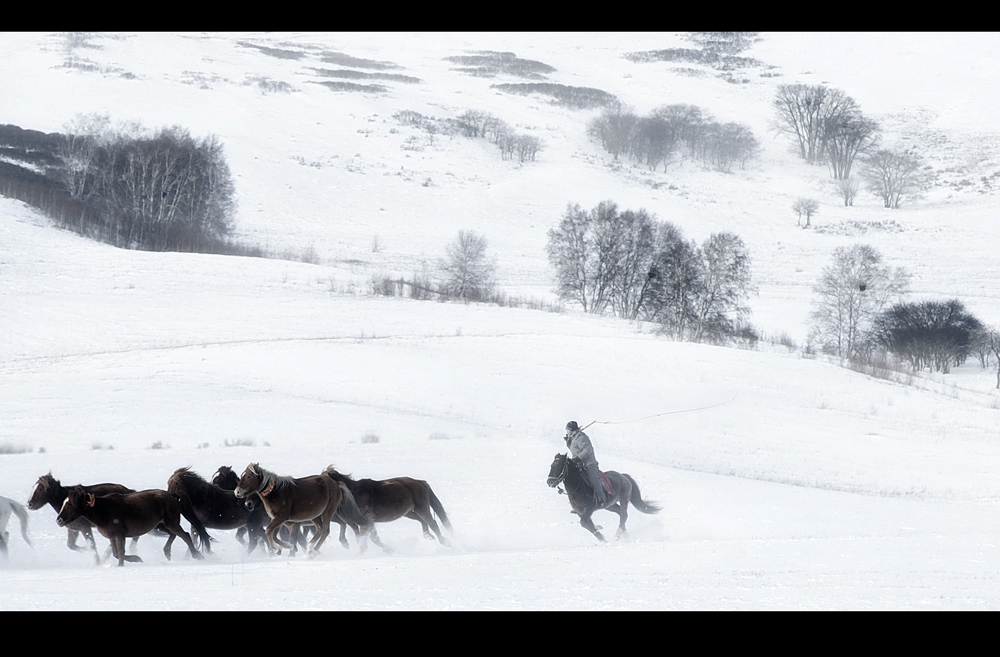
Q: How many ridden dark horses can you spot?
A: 1